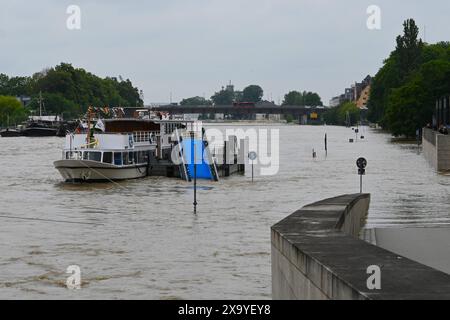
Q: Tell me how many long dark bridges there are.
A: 1